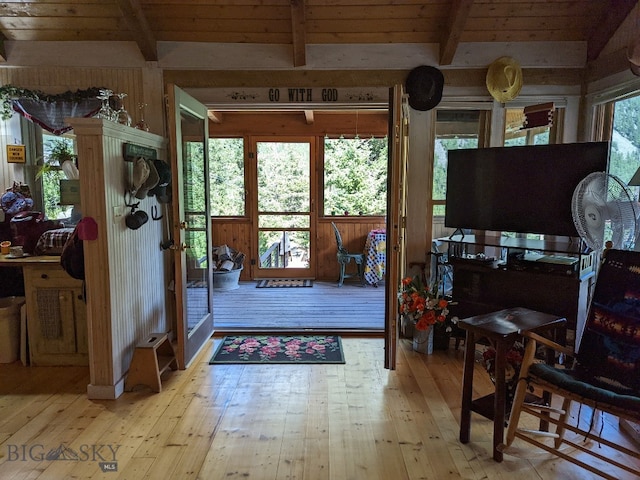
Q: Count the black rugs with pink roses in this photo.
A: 1